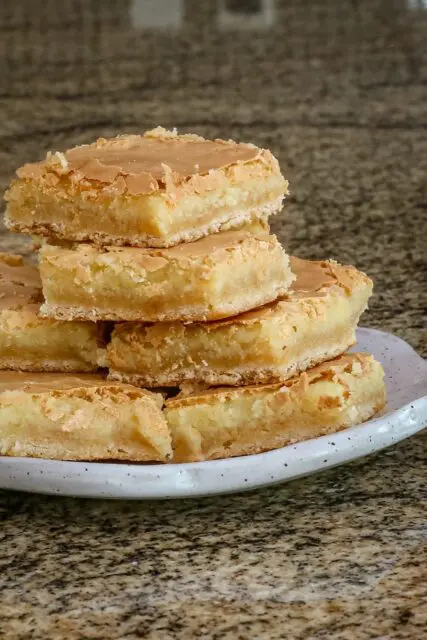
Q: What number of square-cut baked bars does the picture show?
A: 6